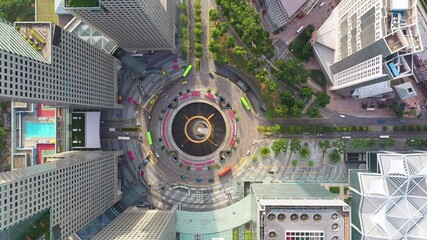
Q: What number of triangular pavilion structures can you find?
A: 4